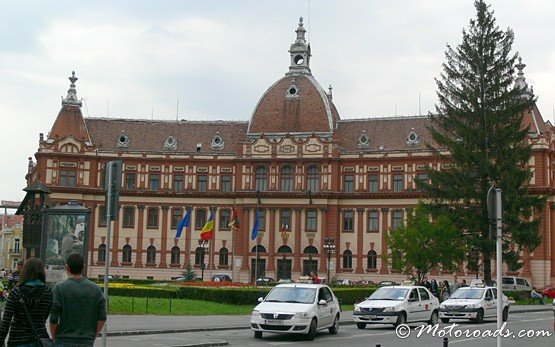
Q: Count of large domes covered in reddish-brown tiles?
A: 1